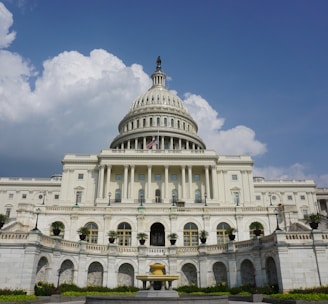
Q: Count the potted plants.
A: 10